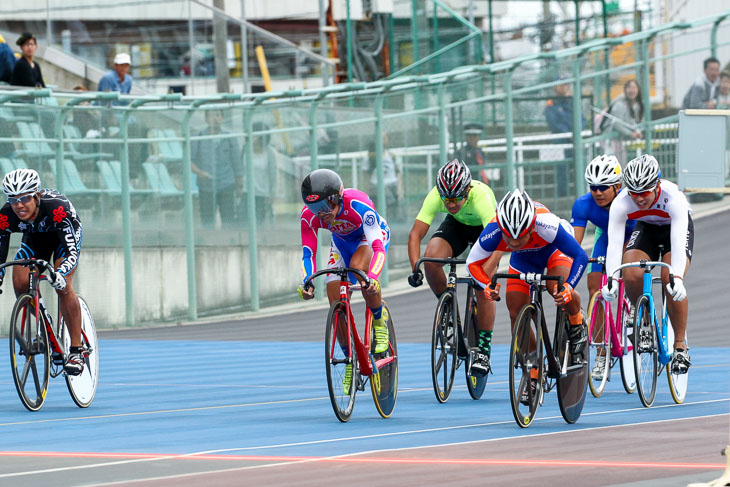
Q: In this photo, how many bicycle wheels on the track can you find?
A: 12